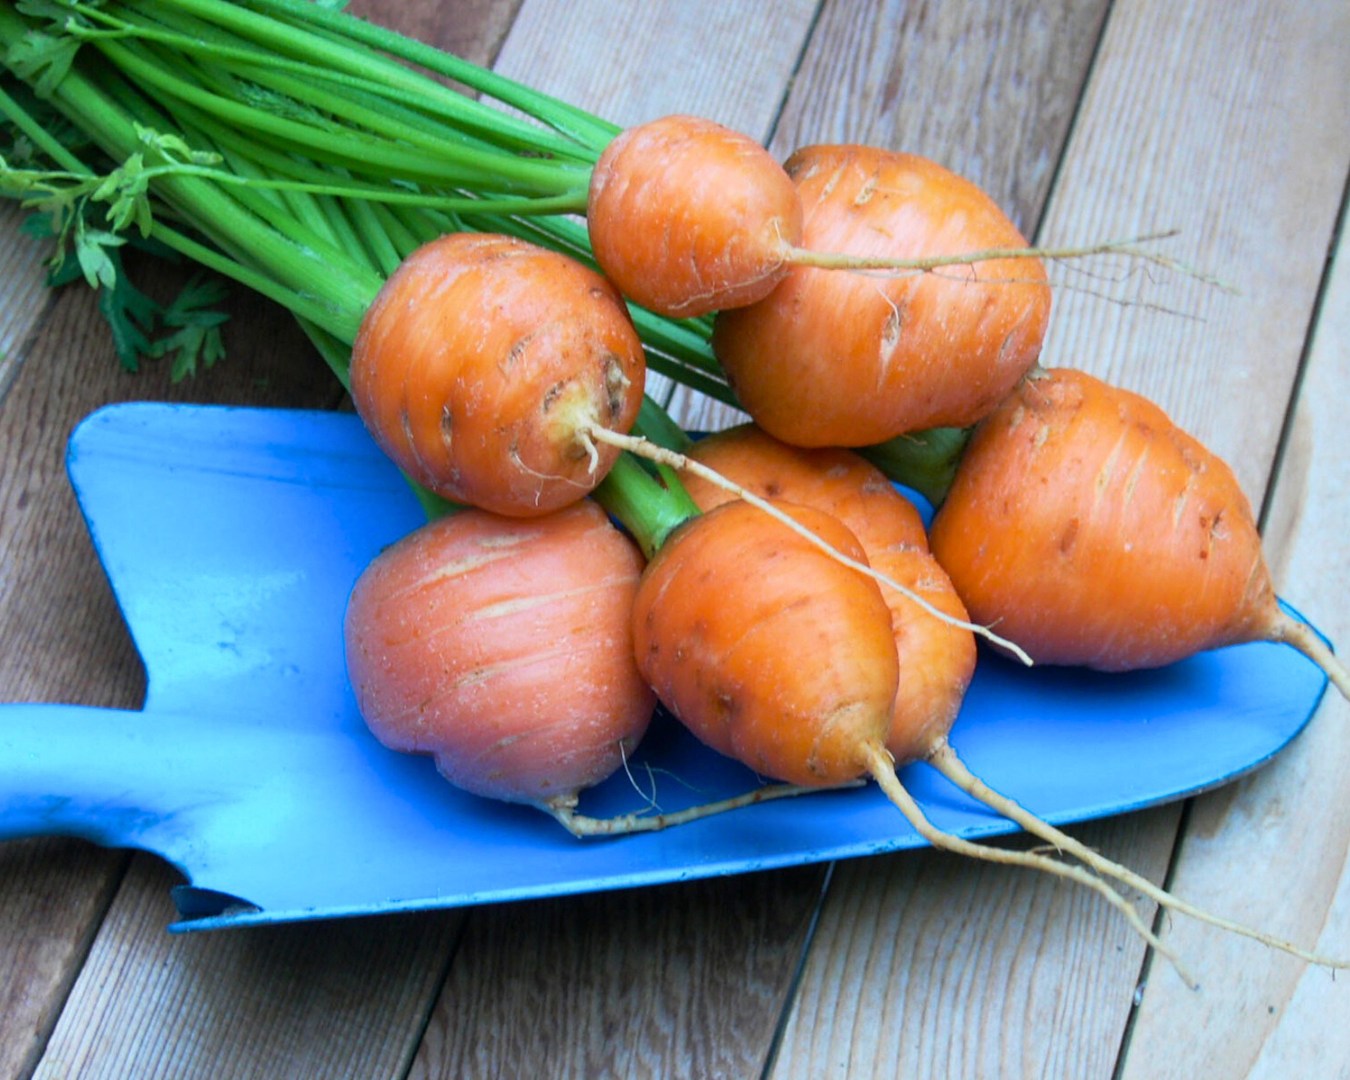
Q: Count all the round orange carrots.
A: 7